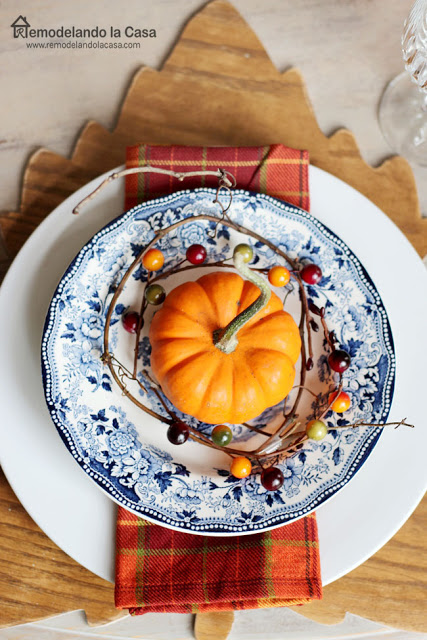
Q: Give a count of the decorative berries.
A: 14